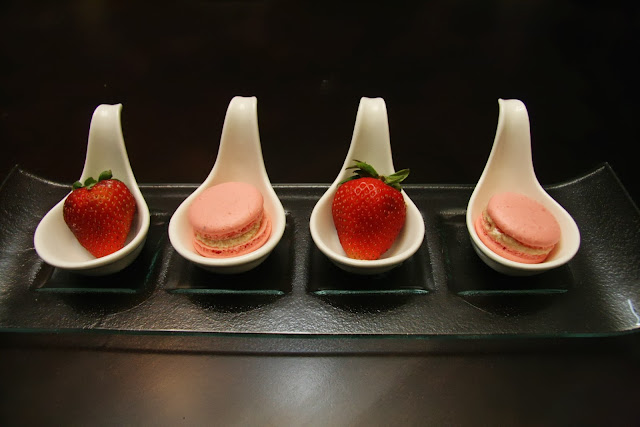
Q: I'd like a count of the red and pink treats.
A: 4